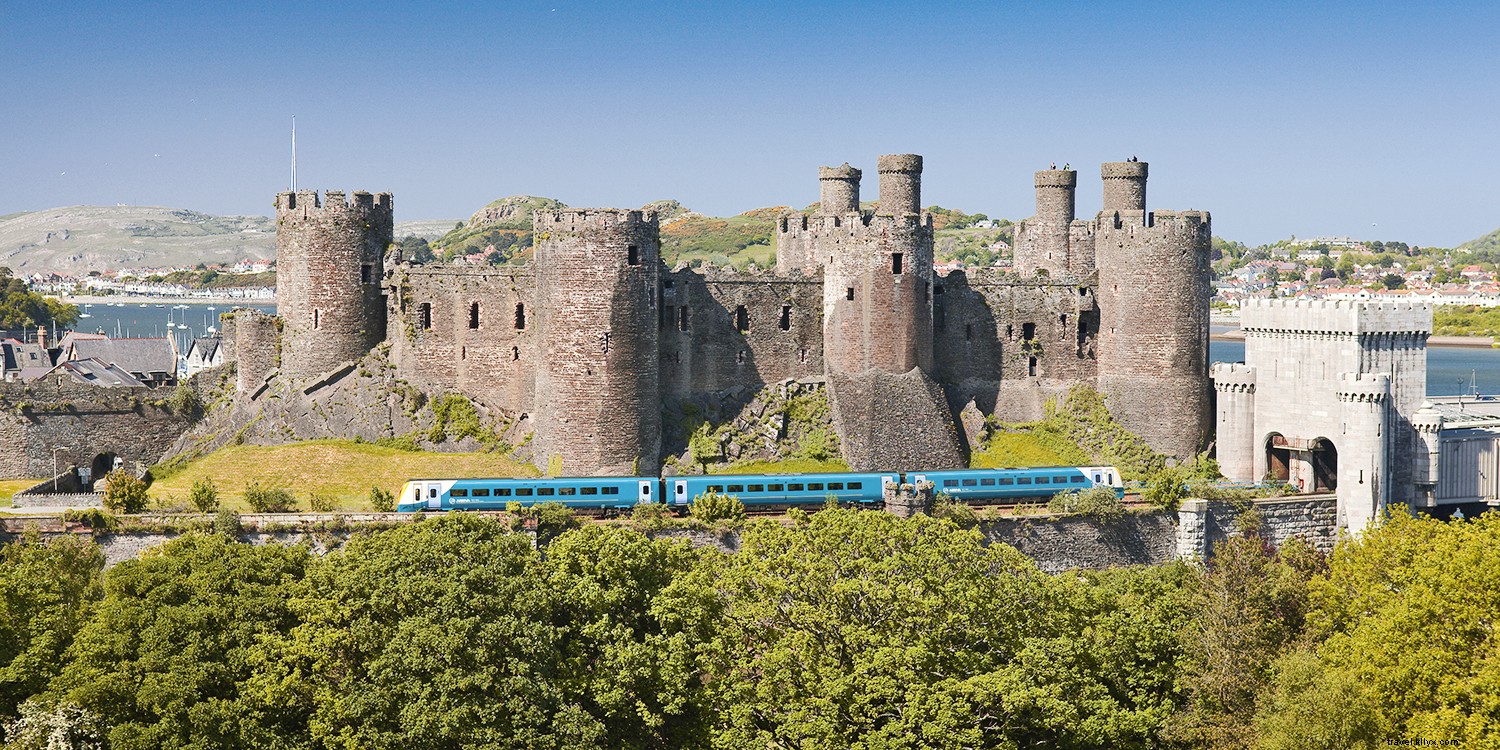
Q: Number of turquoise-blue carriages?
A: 3